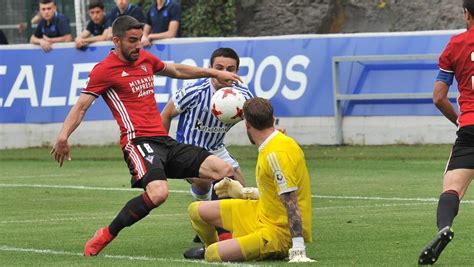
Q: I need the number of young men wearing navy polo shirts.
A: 4